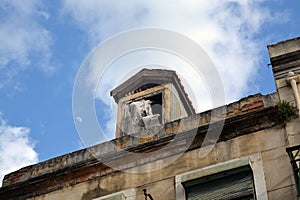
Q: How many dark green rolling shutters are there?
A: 1